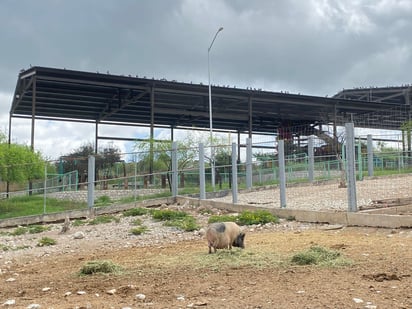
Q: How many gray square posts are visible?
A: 9